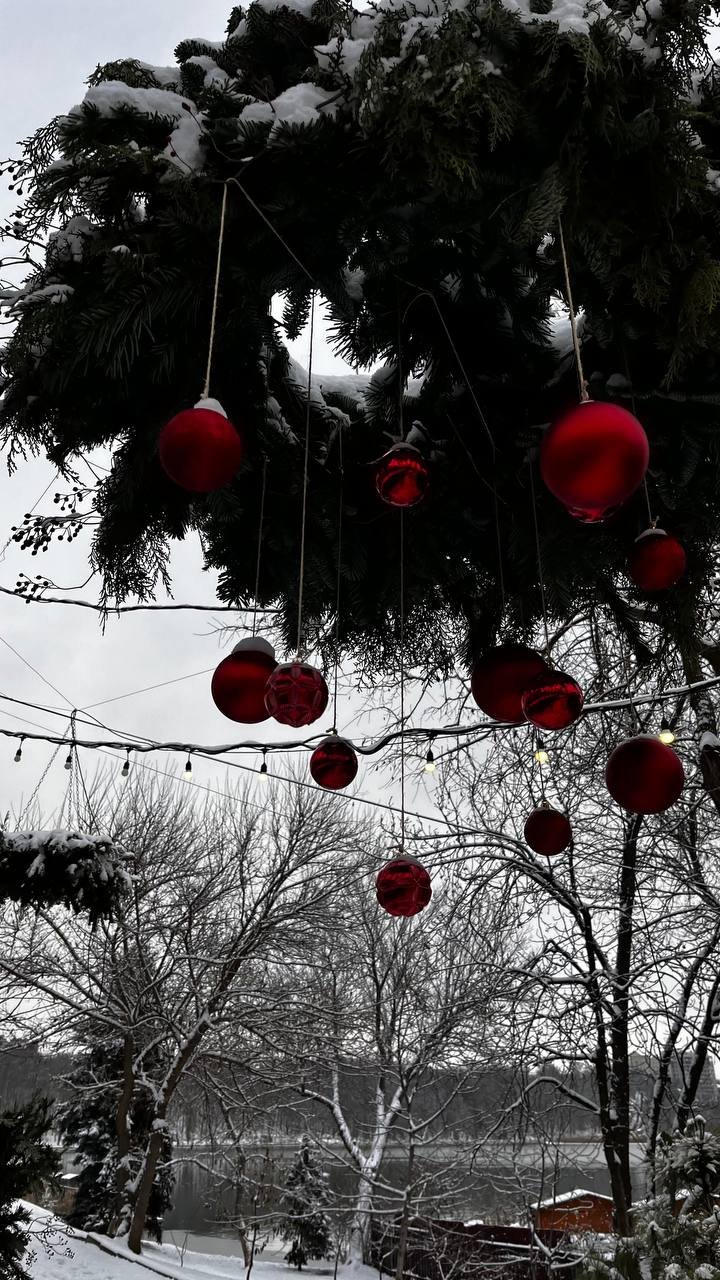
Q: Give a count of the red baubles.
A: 12